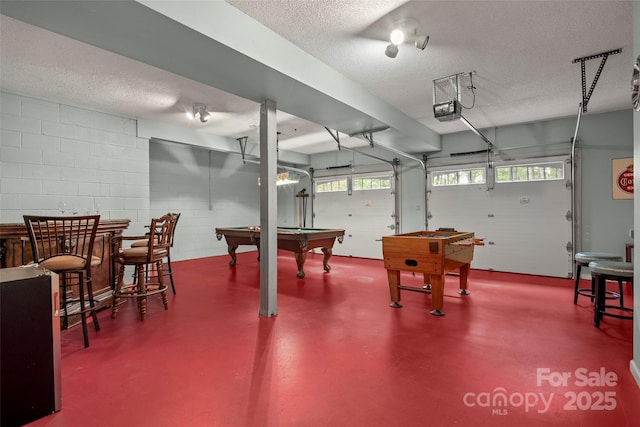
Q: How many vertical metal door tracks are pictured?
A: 4